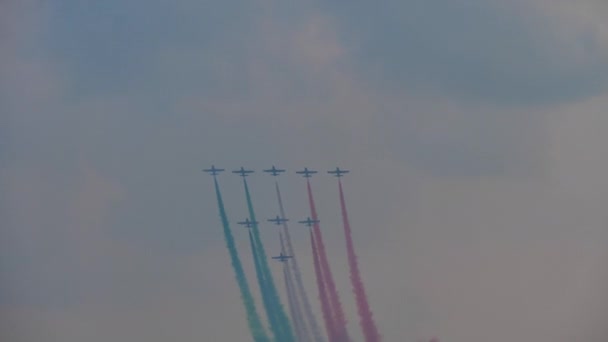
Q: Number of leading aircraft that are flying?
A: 5